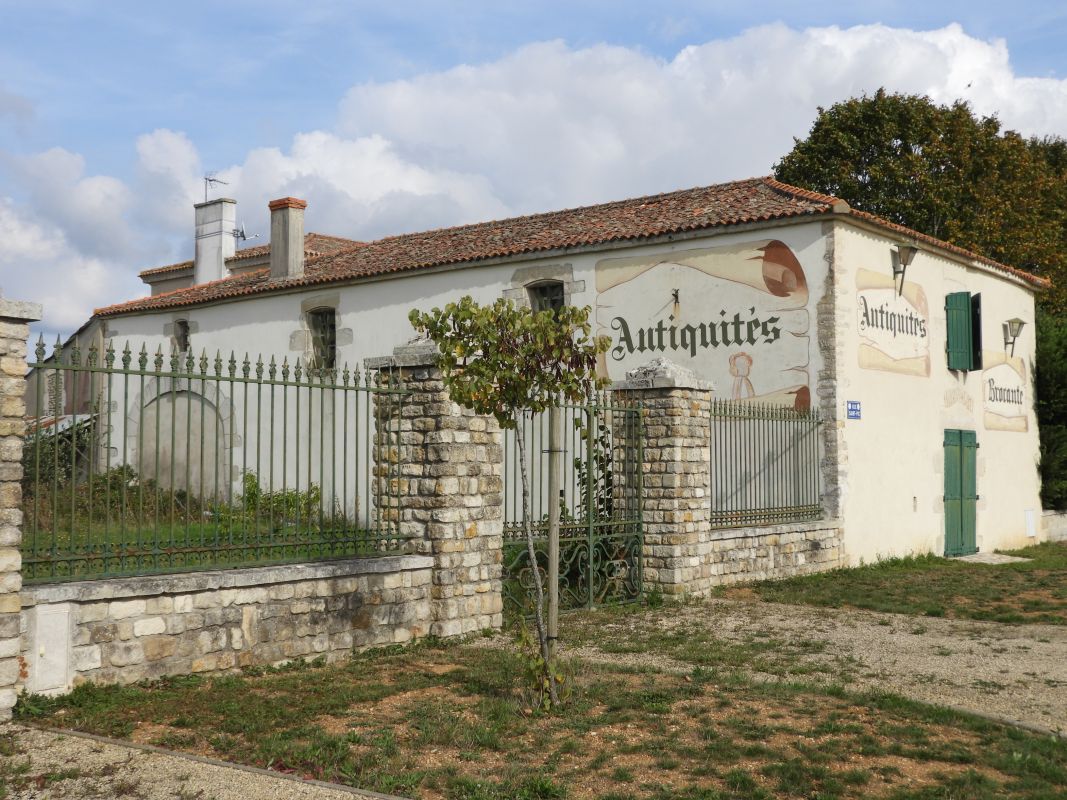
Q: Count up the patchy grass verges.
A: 2